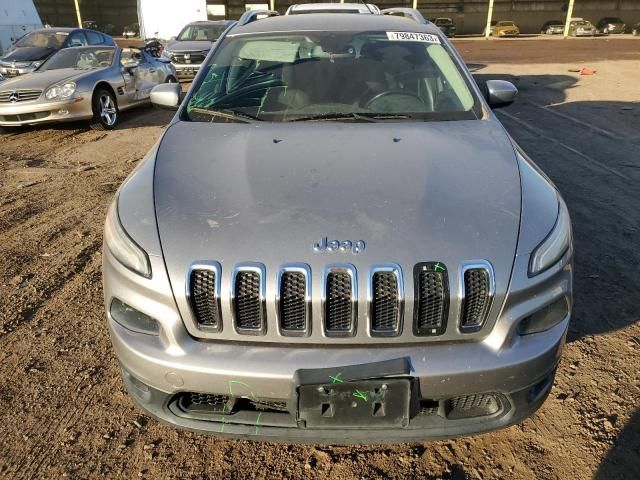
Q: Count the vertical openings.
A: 7